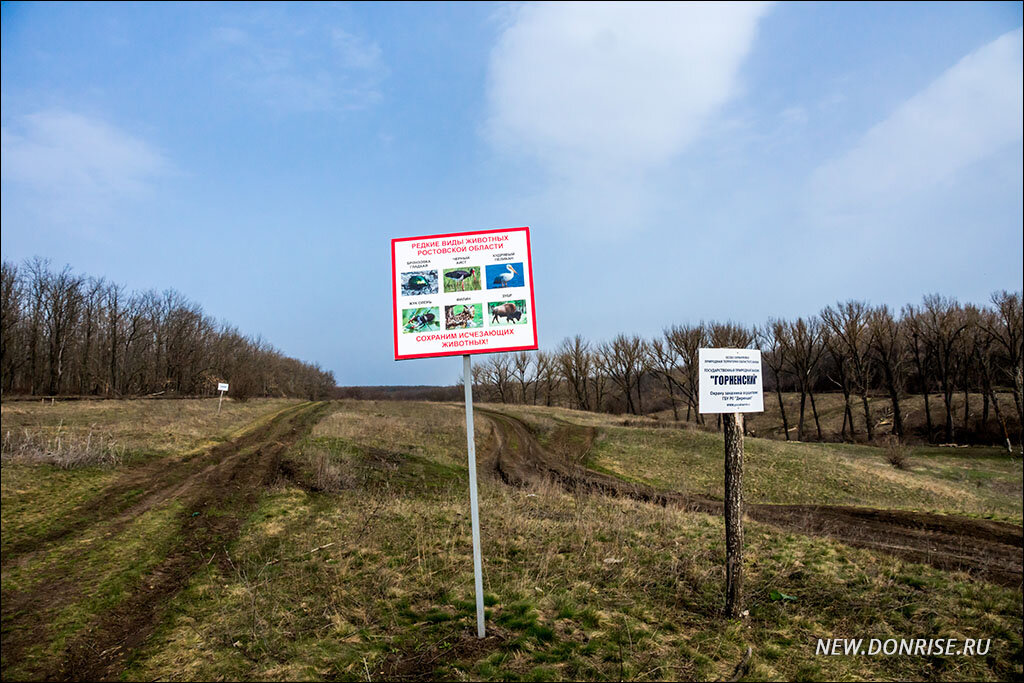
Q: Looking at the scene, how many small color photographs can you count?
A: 6